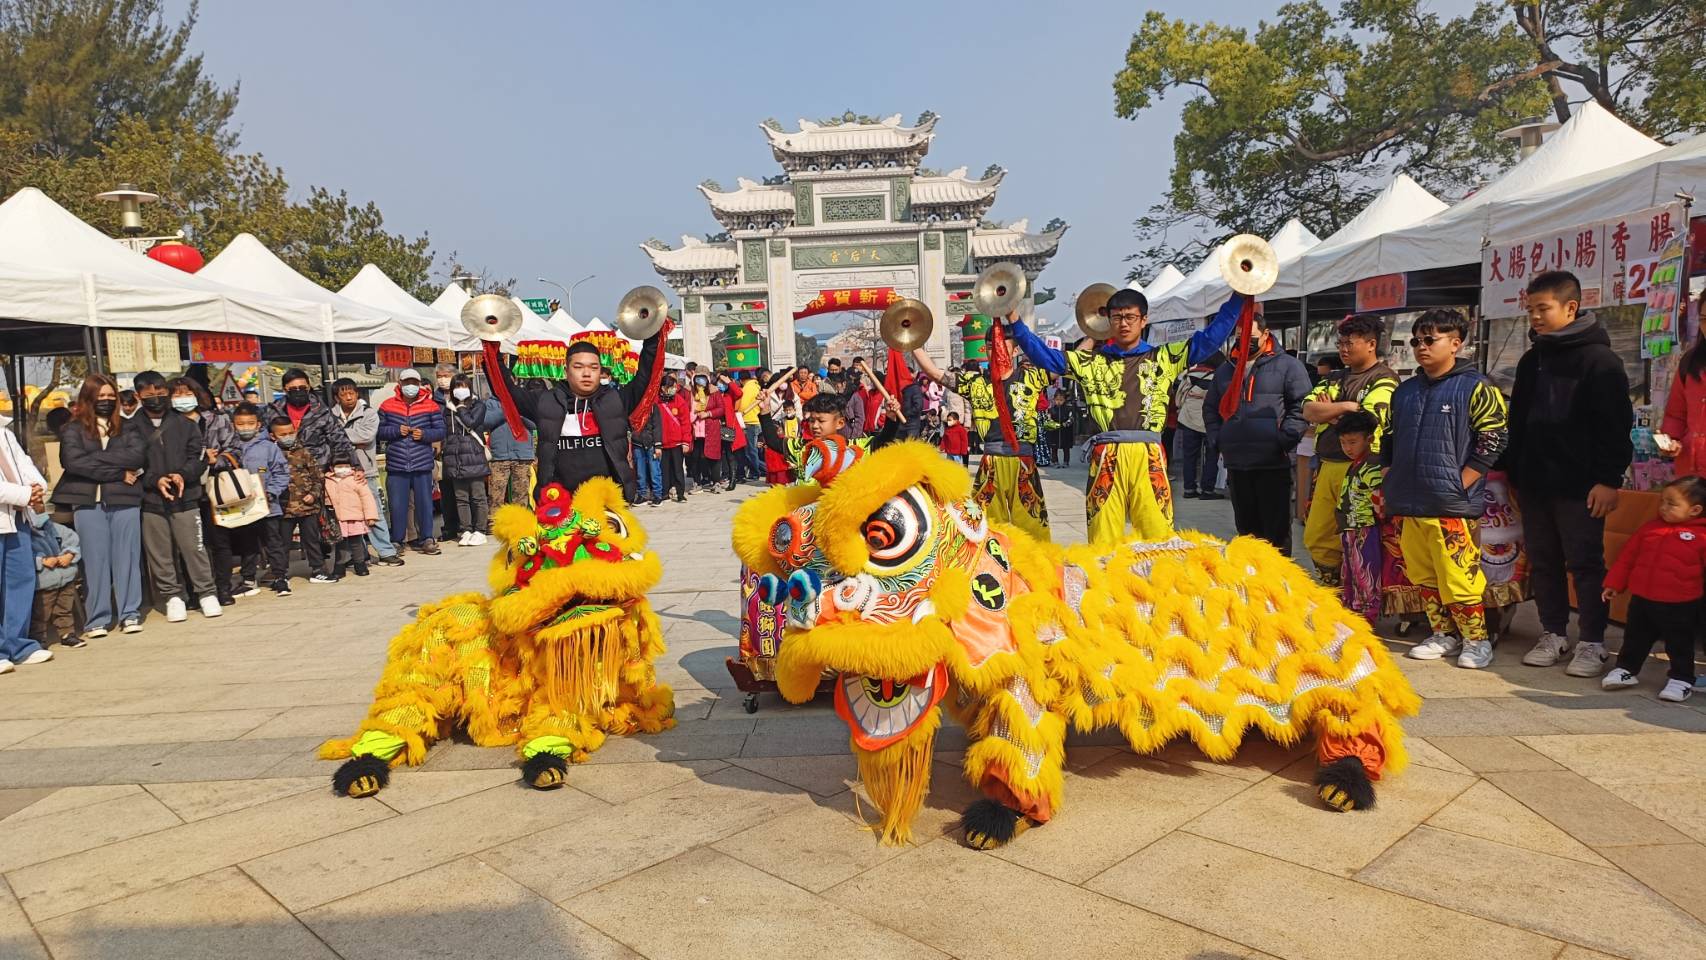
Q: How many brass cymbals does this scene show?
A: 6